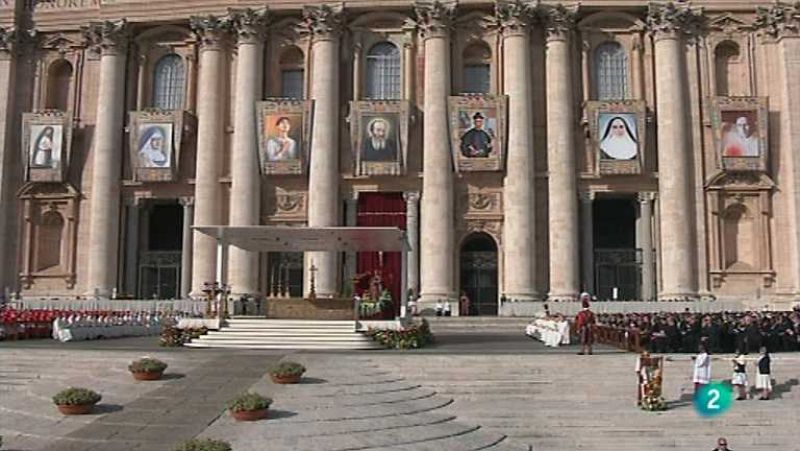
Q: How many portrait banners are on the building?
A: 7